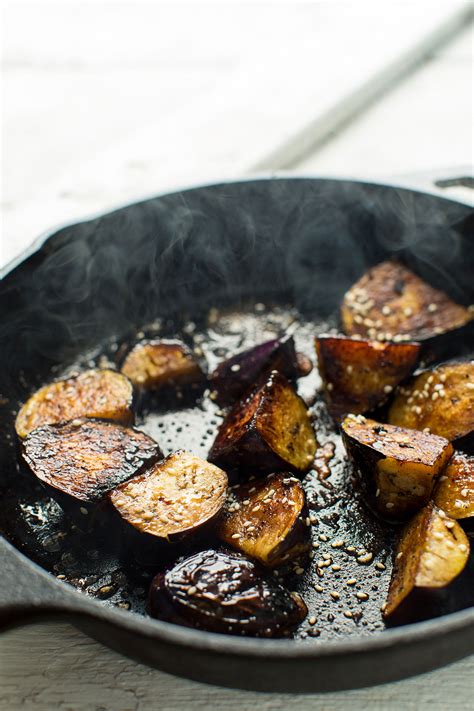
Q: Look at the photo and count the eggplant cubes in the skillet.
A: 14